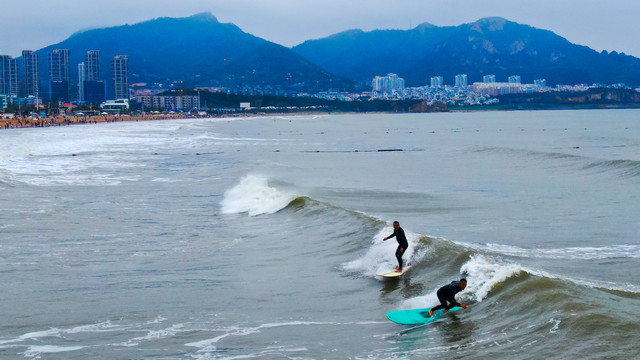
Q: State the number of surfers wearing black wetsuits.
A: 2